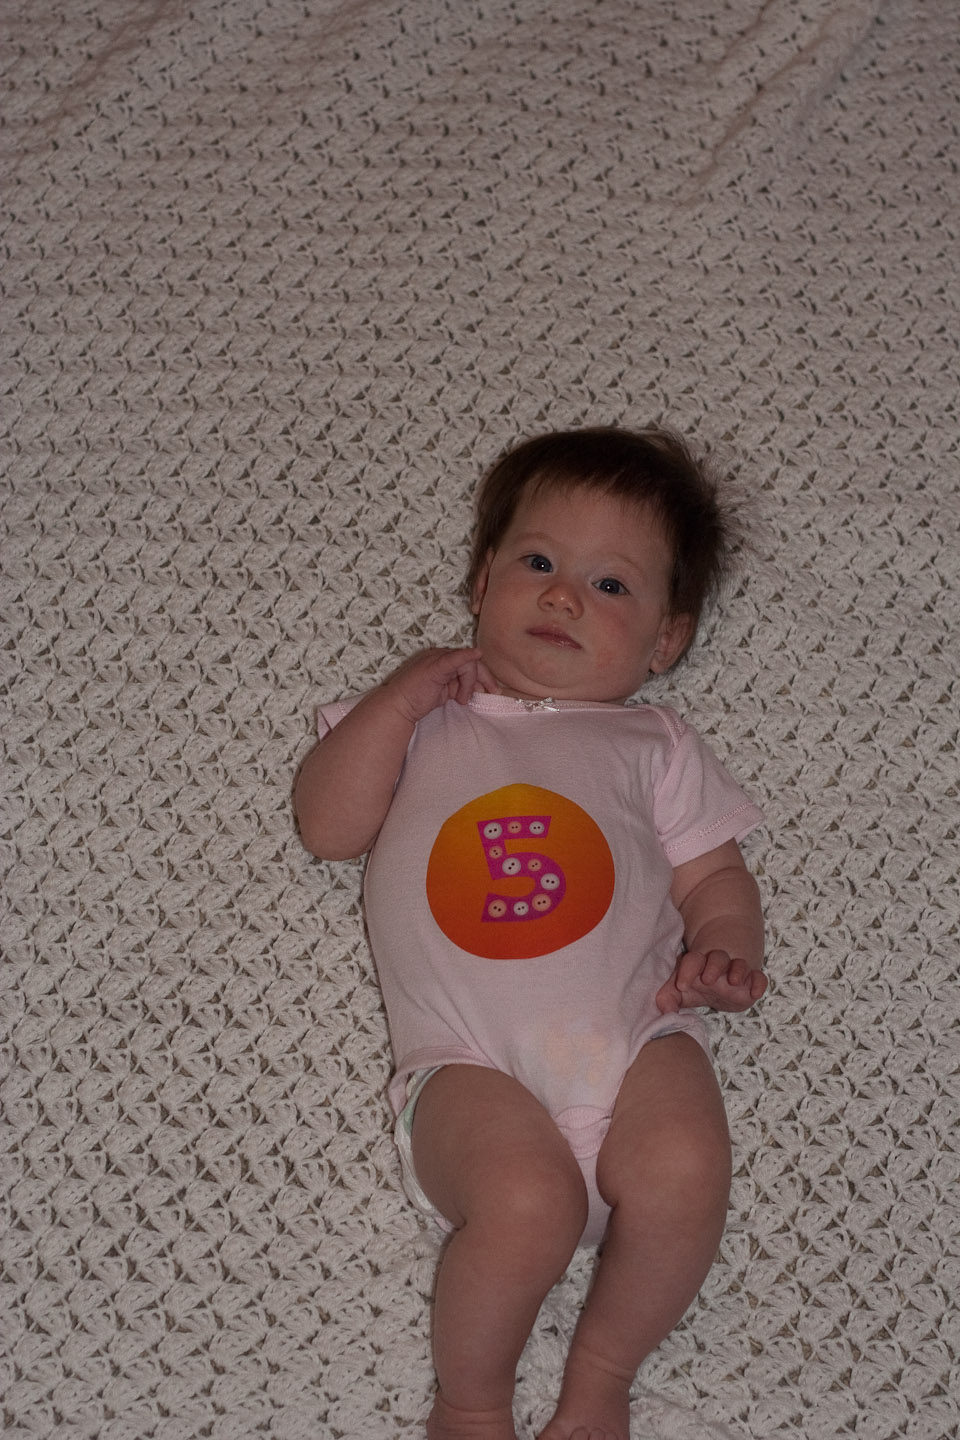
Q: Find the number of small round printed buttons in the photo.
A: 10